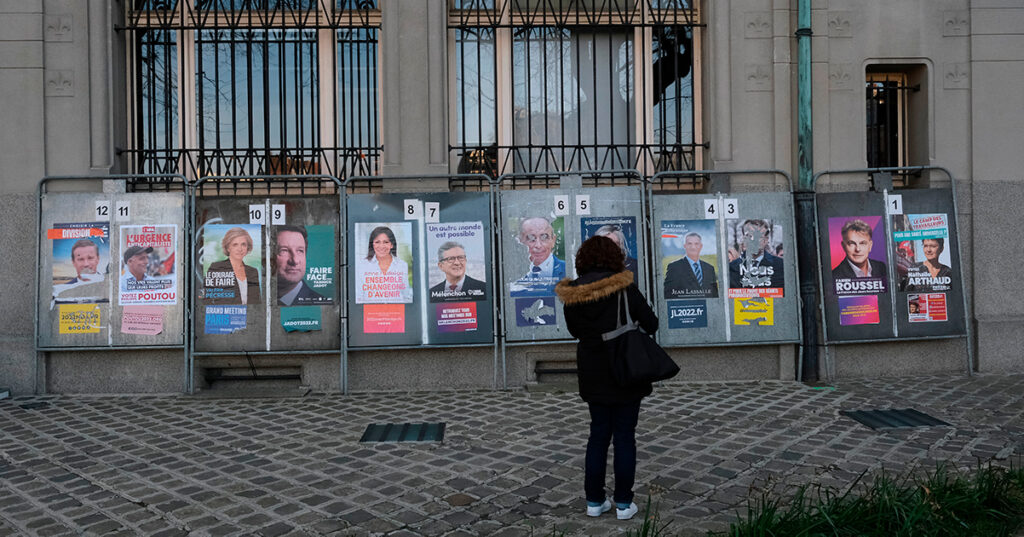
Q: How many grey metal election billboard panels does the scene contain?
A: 6